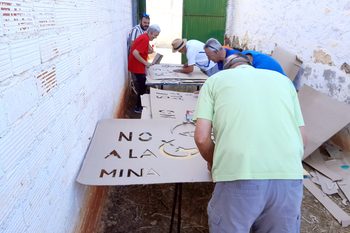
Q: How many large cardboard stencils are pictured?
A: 3